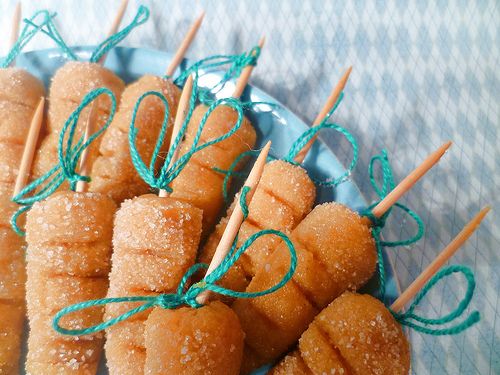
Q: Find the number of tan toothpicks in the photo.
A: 11